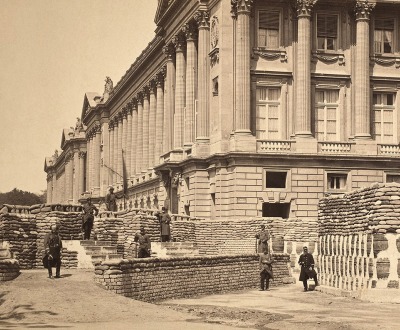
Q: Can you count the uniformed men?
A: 8